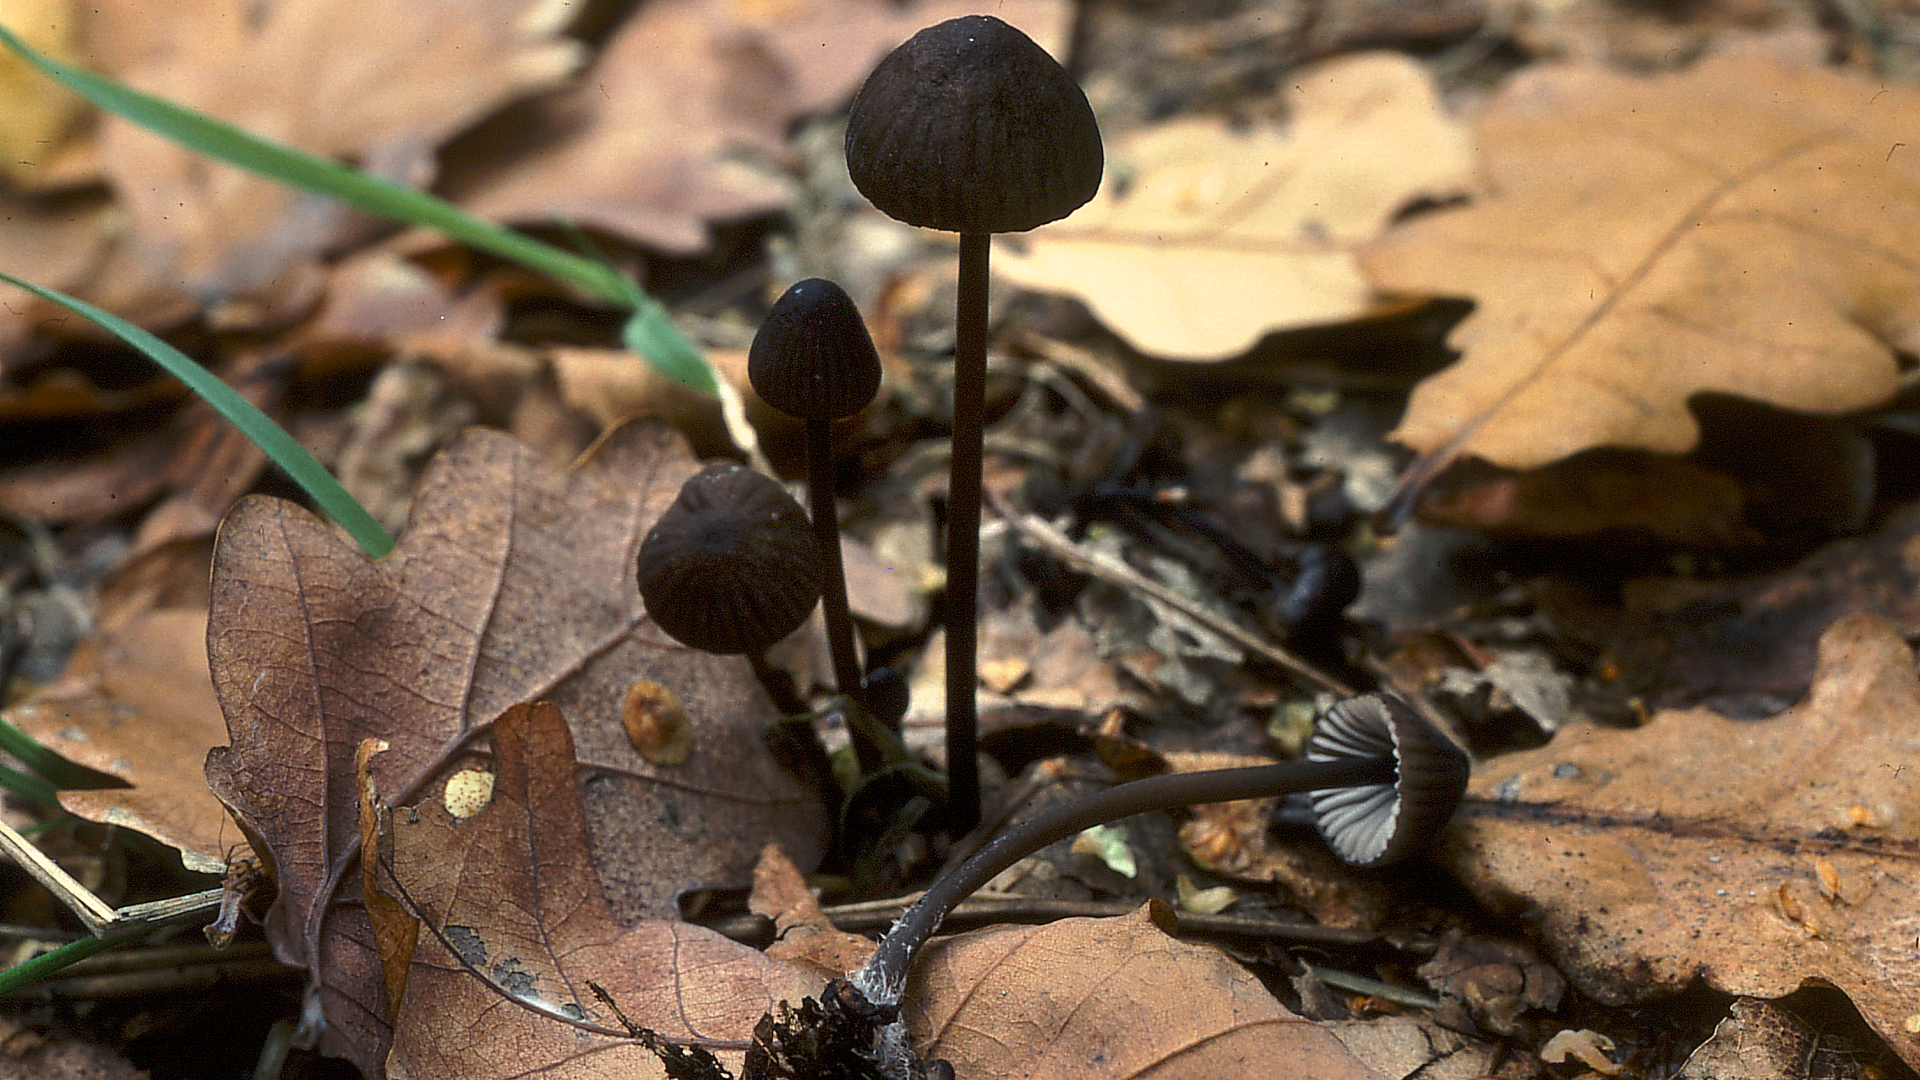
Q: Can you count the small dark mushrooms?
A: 4